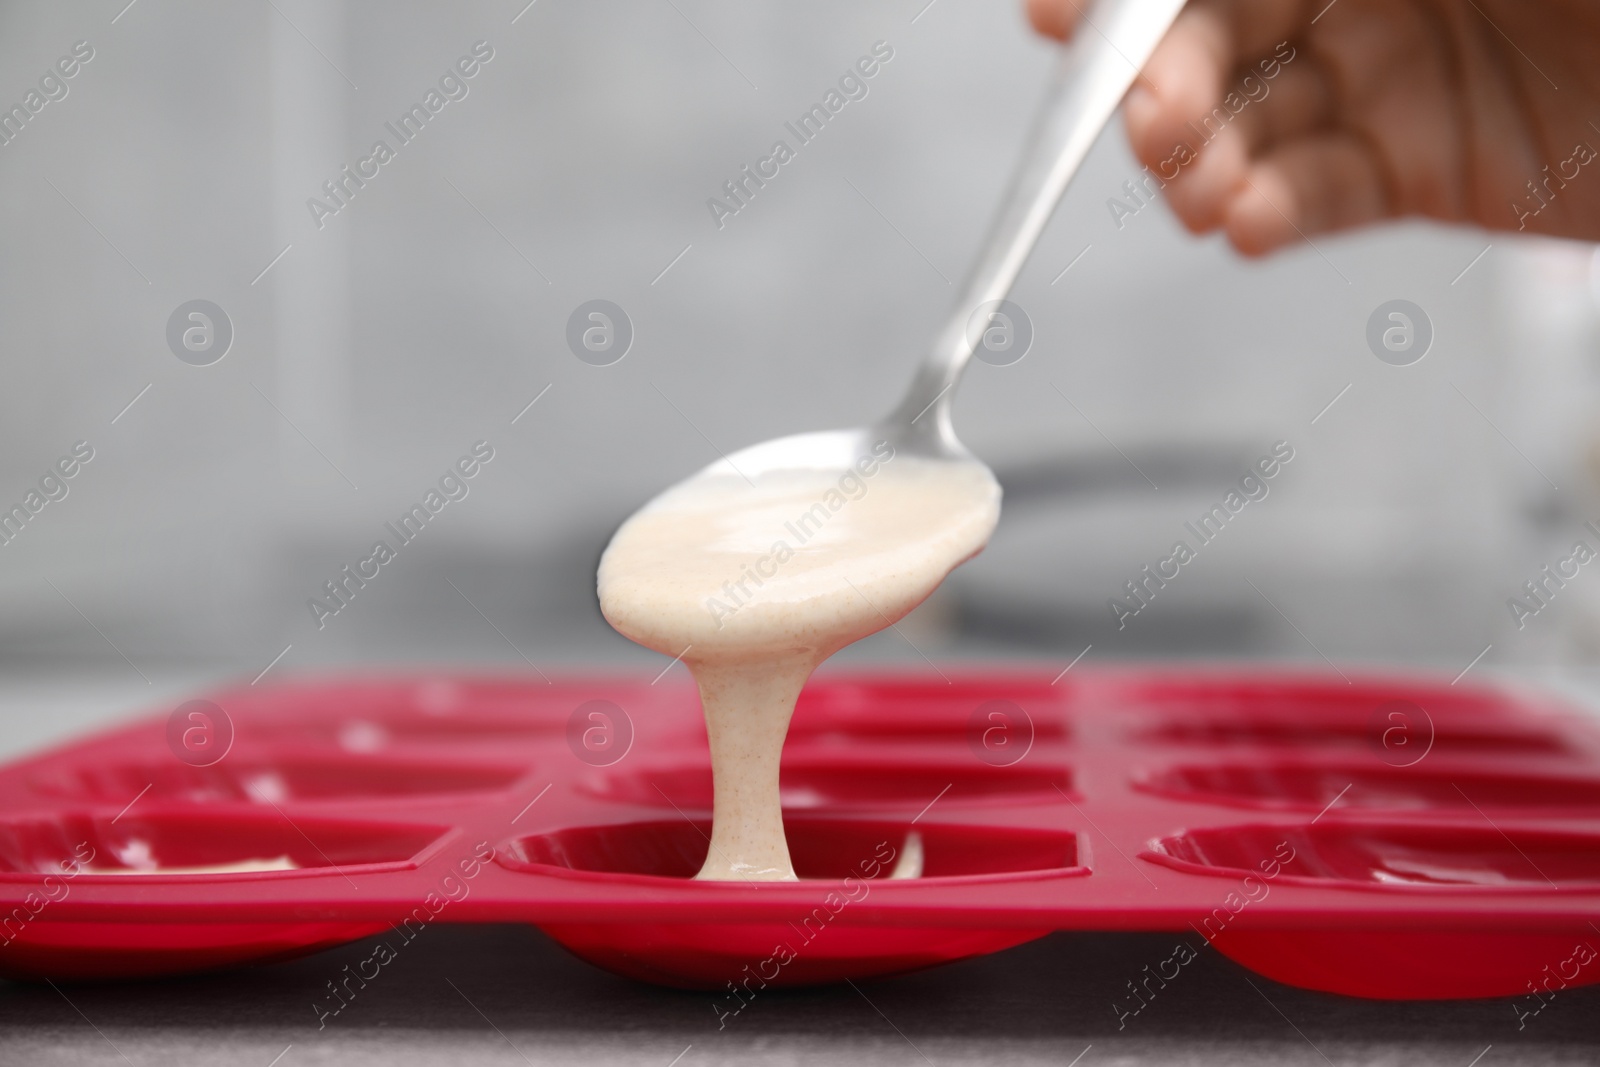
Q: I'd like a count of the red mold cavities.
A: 12